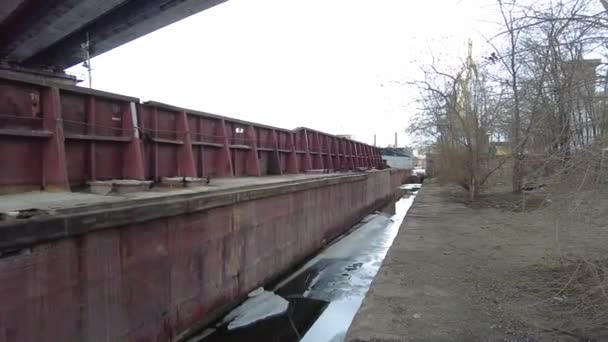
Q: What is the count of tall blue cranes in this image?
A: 0